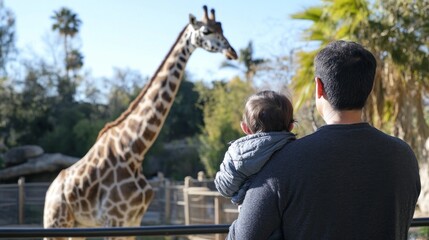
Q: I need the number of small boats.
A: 0